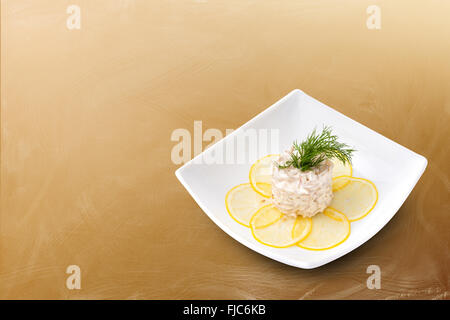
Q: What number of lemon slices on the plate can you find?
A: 6